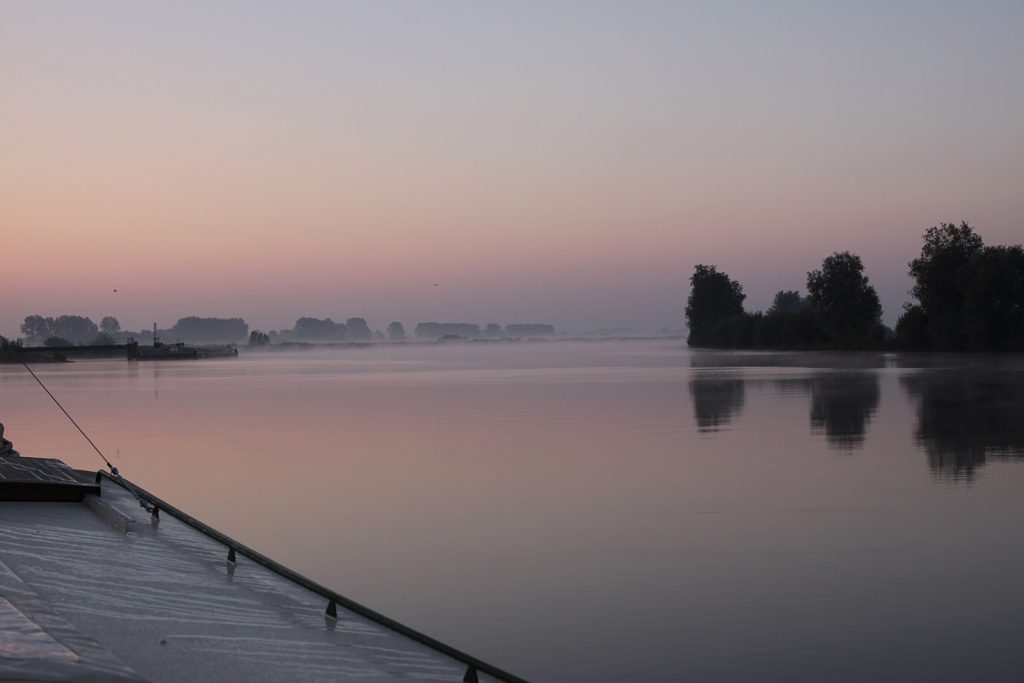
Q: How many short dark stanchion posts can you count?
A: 4